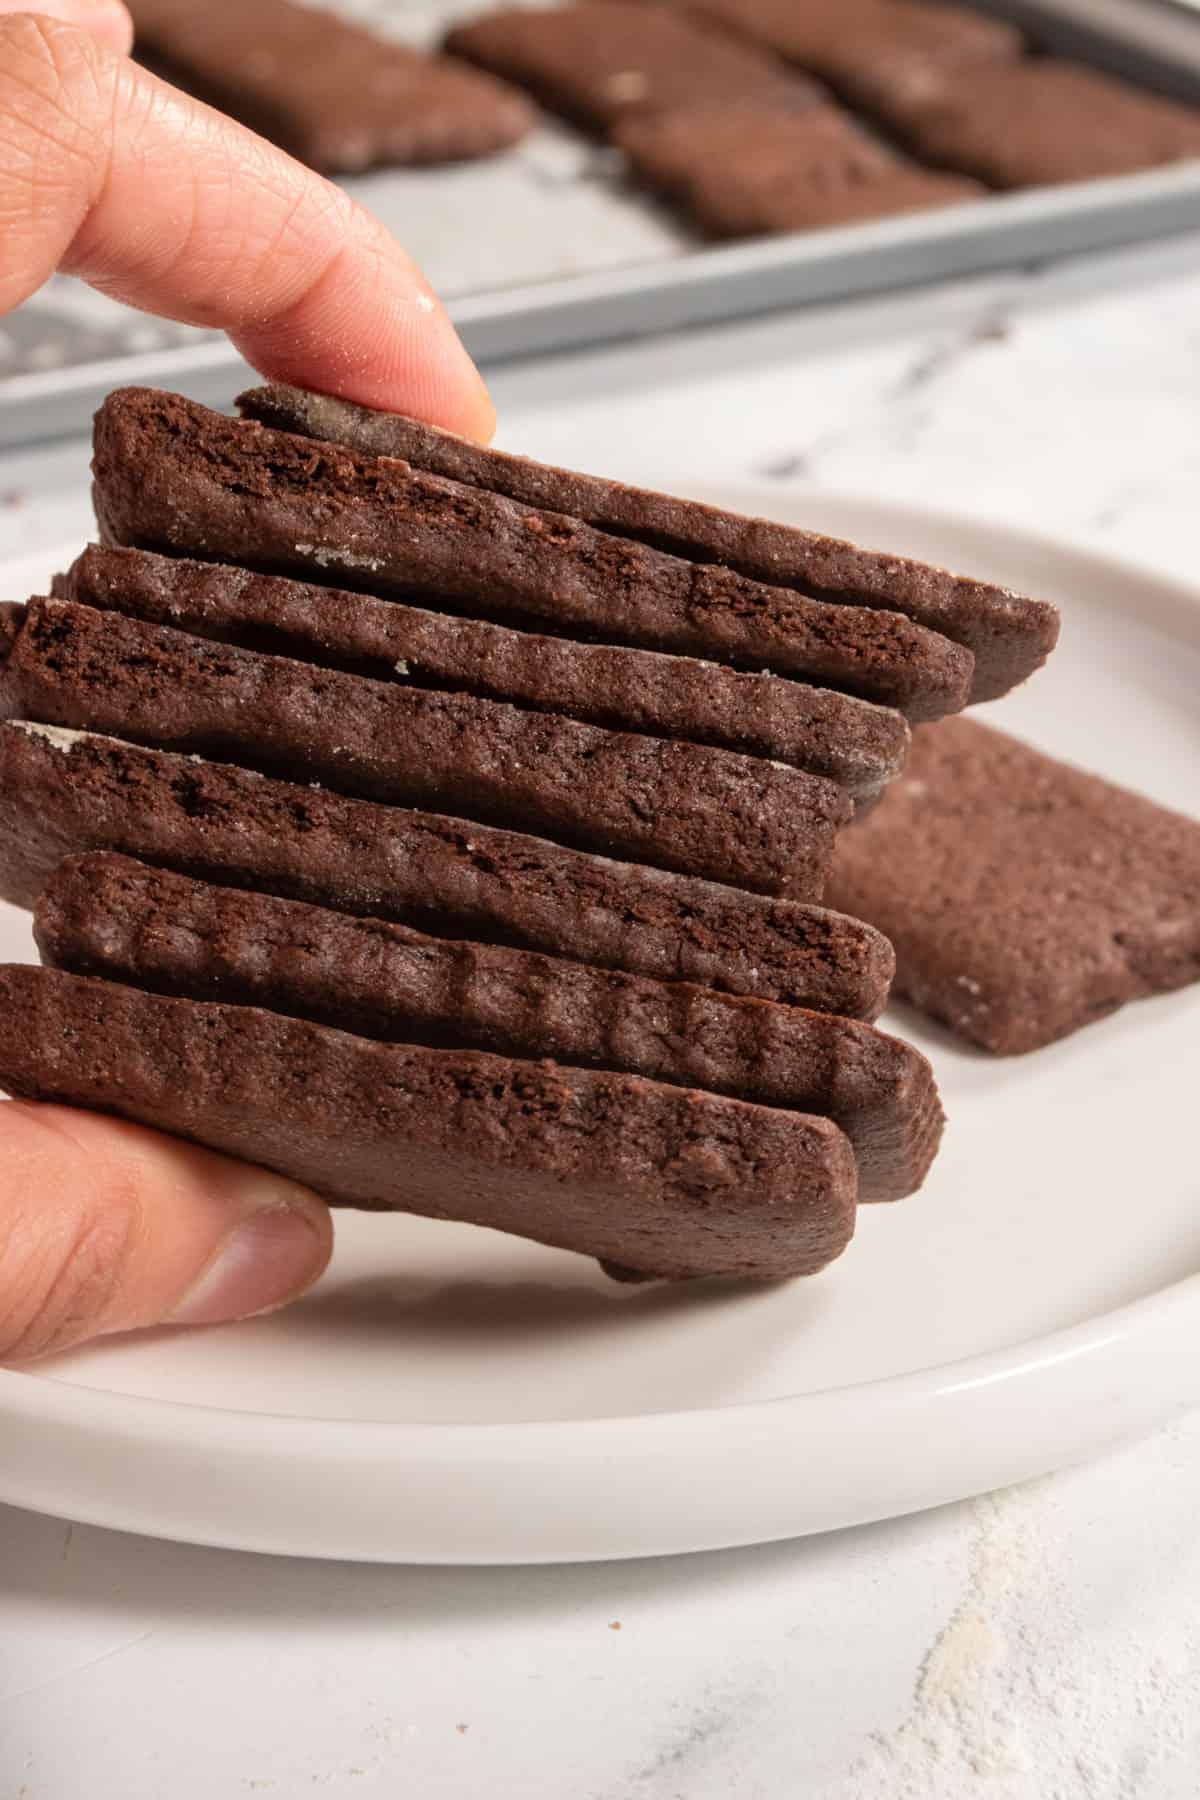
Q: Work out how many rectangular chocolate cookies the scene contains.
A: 13